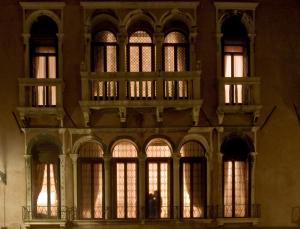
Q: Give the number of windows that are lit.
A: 11